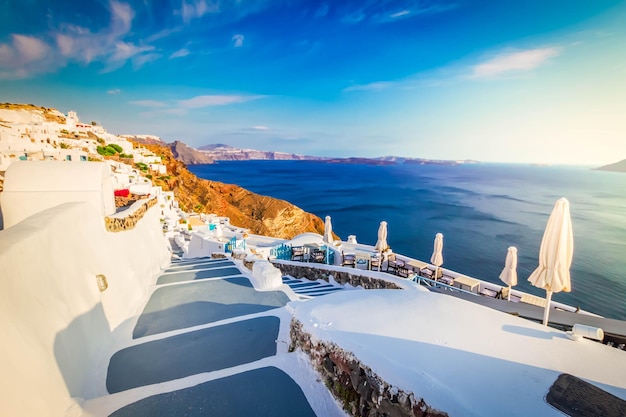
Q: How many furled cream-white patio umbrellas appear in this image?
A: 5